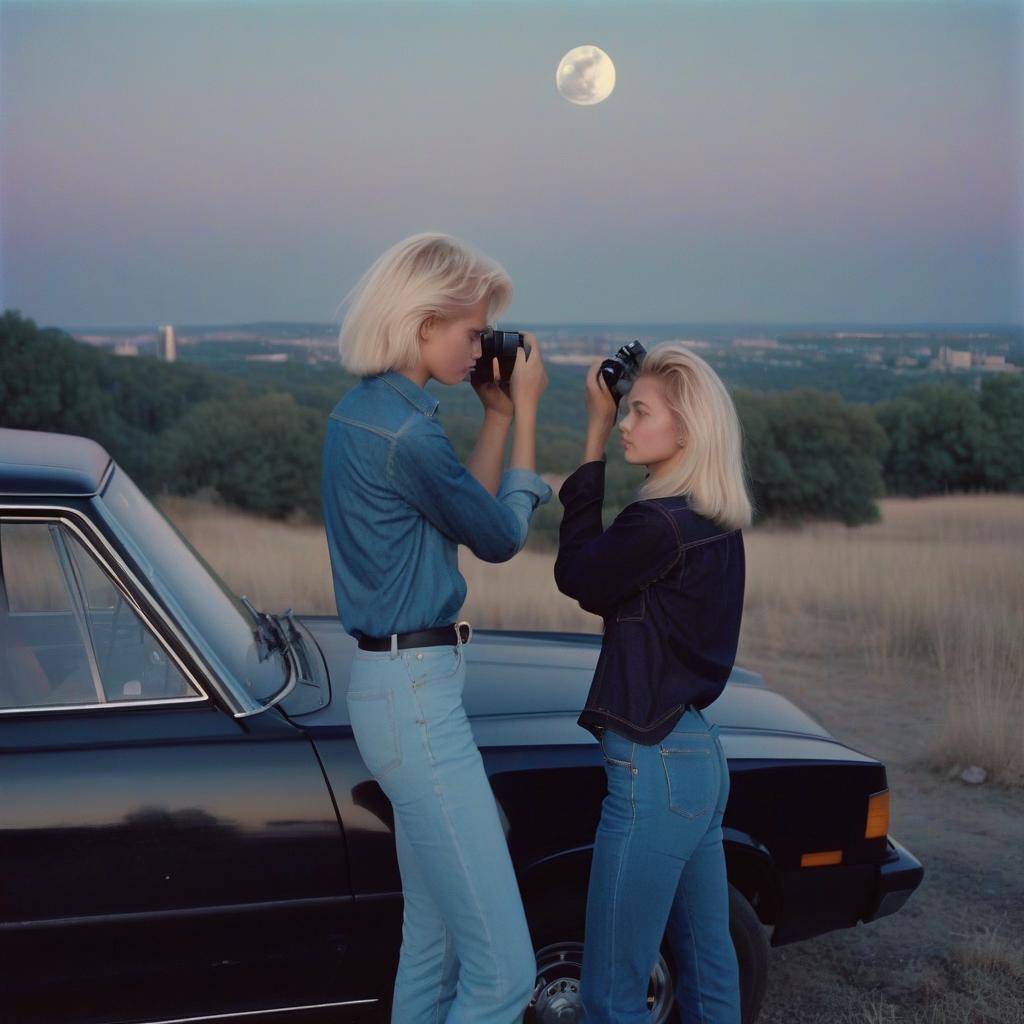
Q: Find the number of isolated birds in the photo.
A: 0